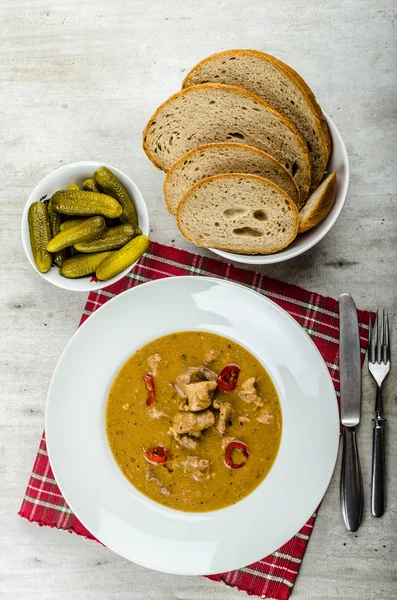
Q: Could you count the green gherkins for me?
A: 11